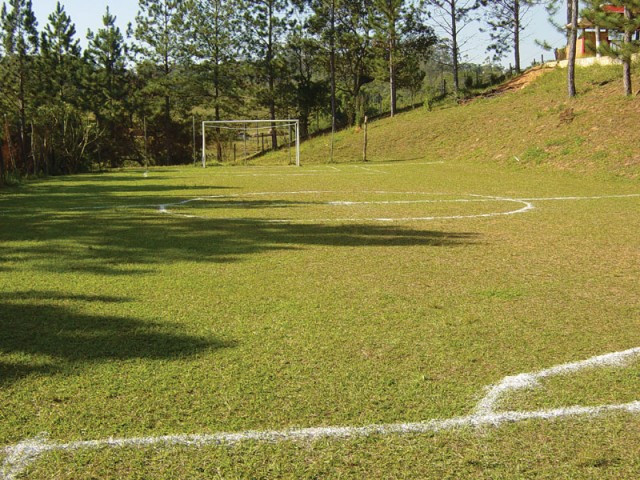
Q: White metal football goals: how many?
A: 1